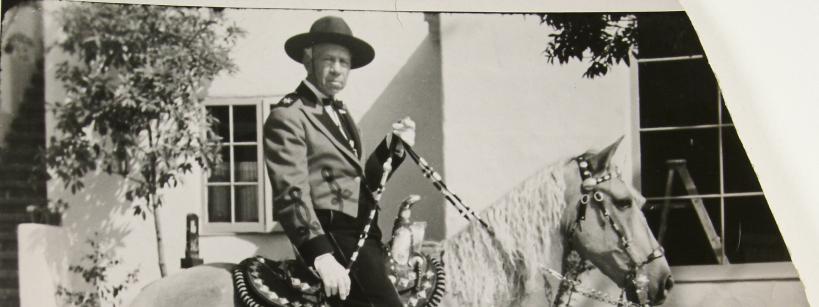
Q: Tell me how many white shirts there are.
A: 1